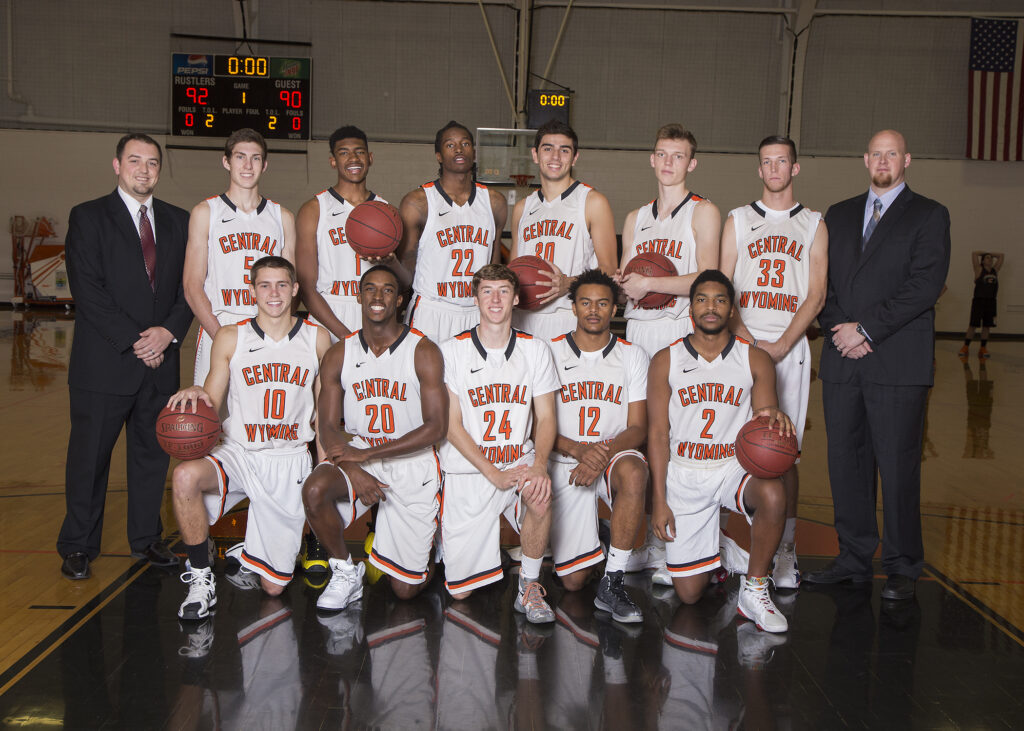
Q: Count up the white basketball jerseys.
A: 11